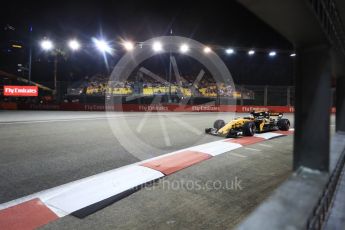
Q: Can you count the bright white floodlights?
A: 11